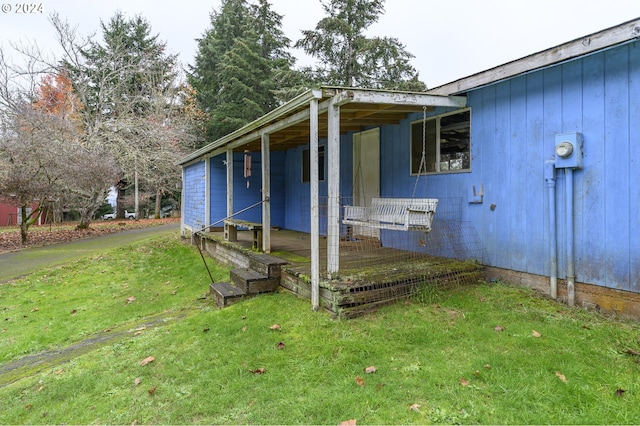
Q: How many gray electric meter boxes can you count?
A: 1